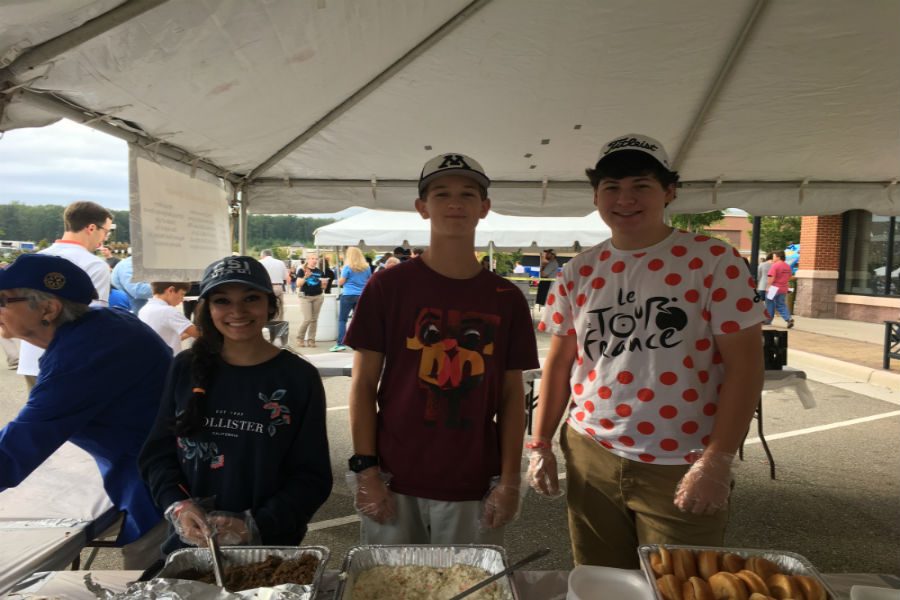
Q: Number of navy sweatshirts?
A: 1